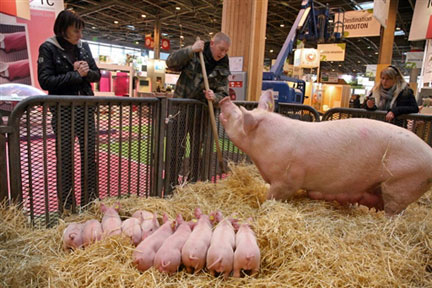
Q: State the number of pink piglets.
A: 10